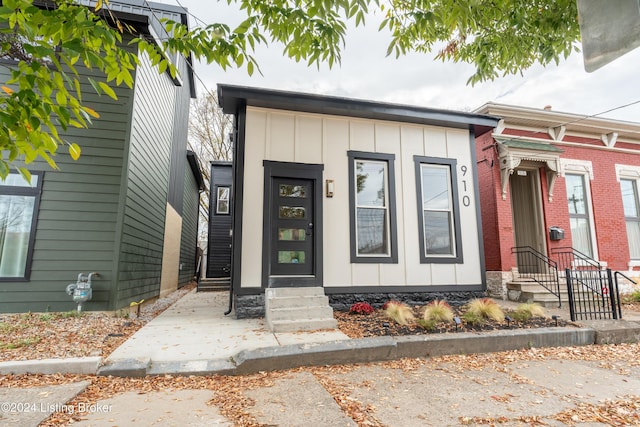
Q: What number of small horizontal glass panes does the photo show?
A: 4